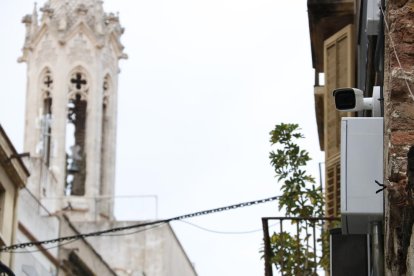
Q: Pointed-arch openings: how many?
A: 3